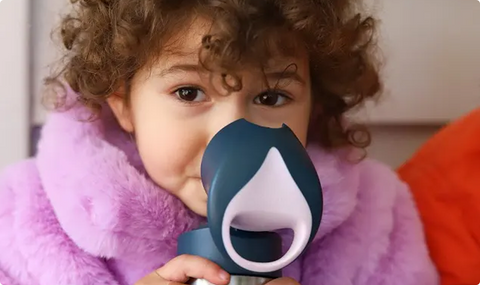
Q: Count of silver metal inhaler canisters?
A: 0